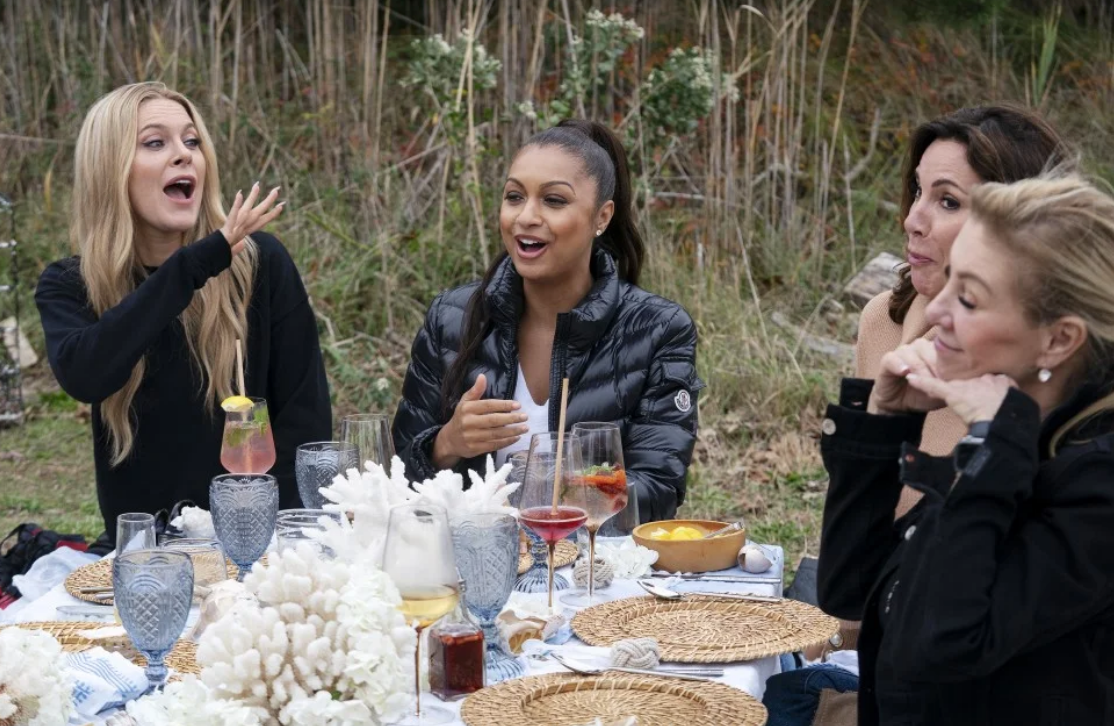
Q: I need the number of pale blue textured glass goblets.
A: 5